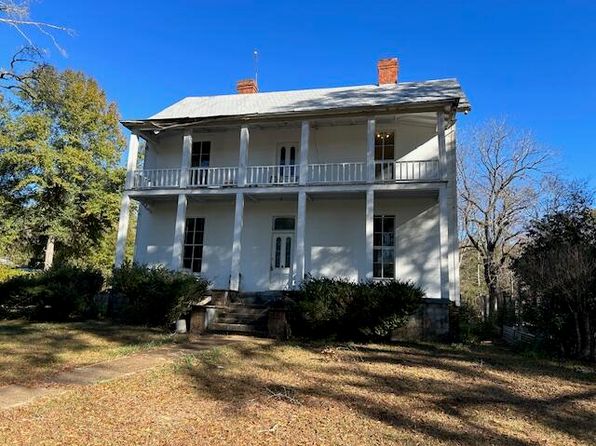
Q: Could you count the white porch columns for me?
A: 12